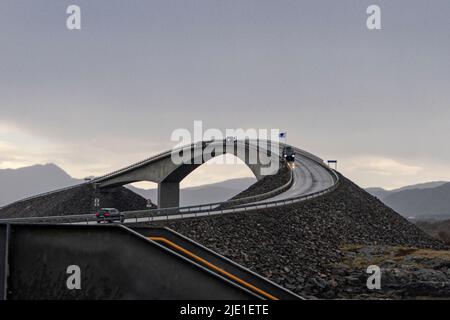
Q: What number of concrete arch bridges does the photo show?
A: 1